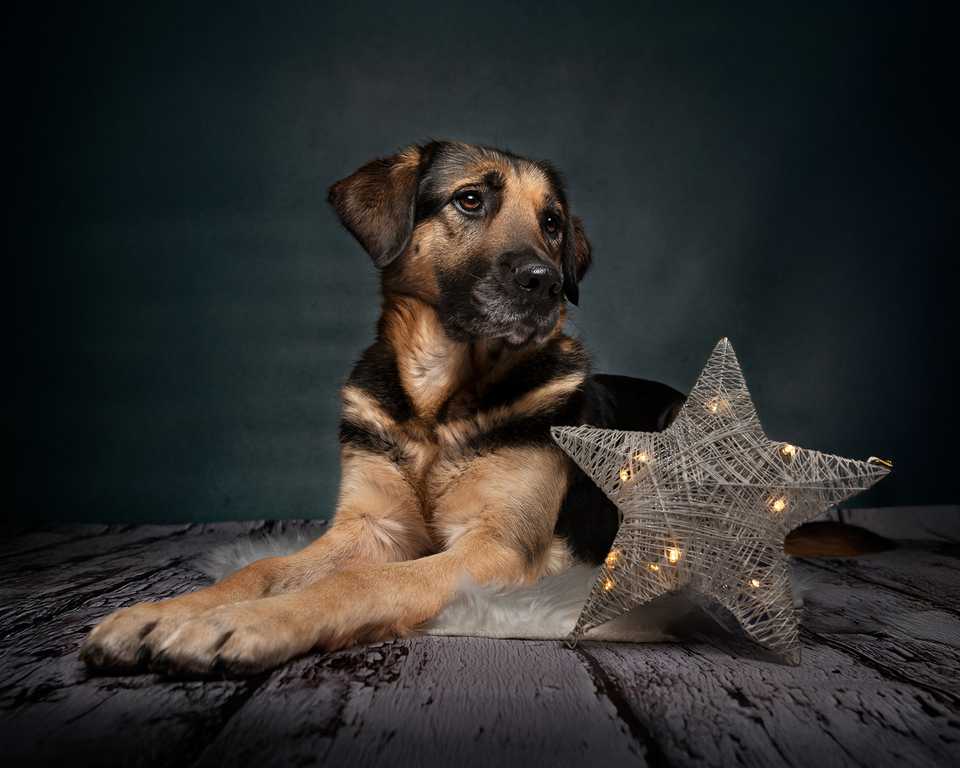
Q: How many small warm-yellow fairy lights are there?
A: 10